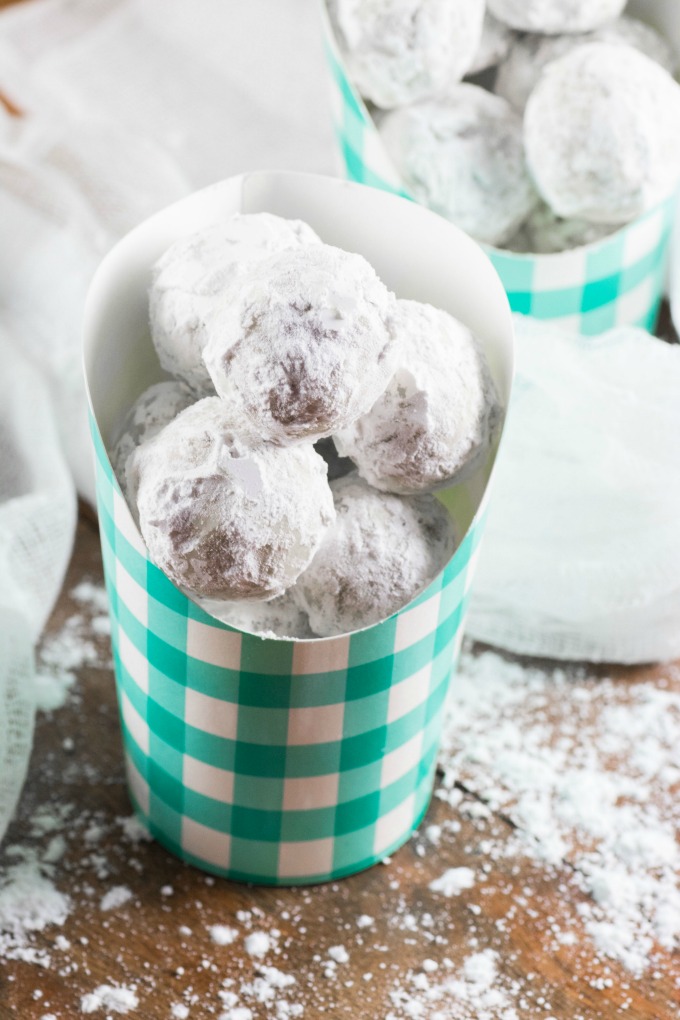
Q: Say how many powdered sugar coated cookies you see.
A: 14